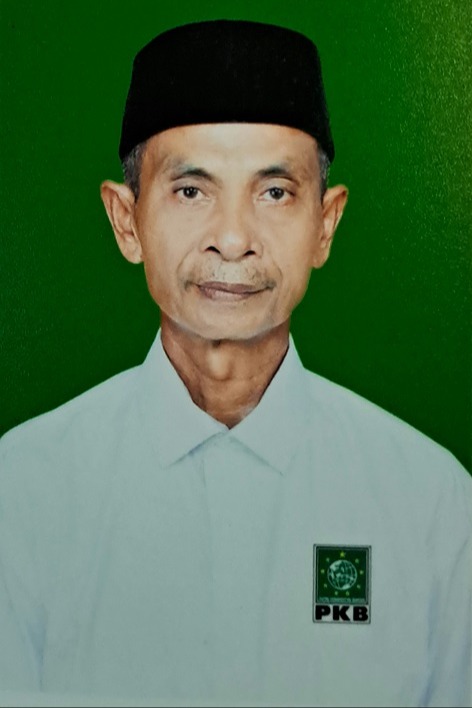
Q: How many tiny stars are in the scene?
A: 9